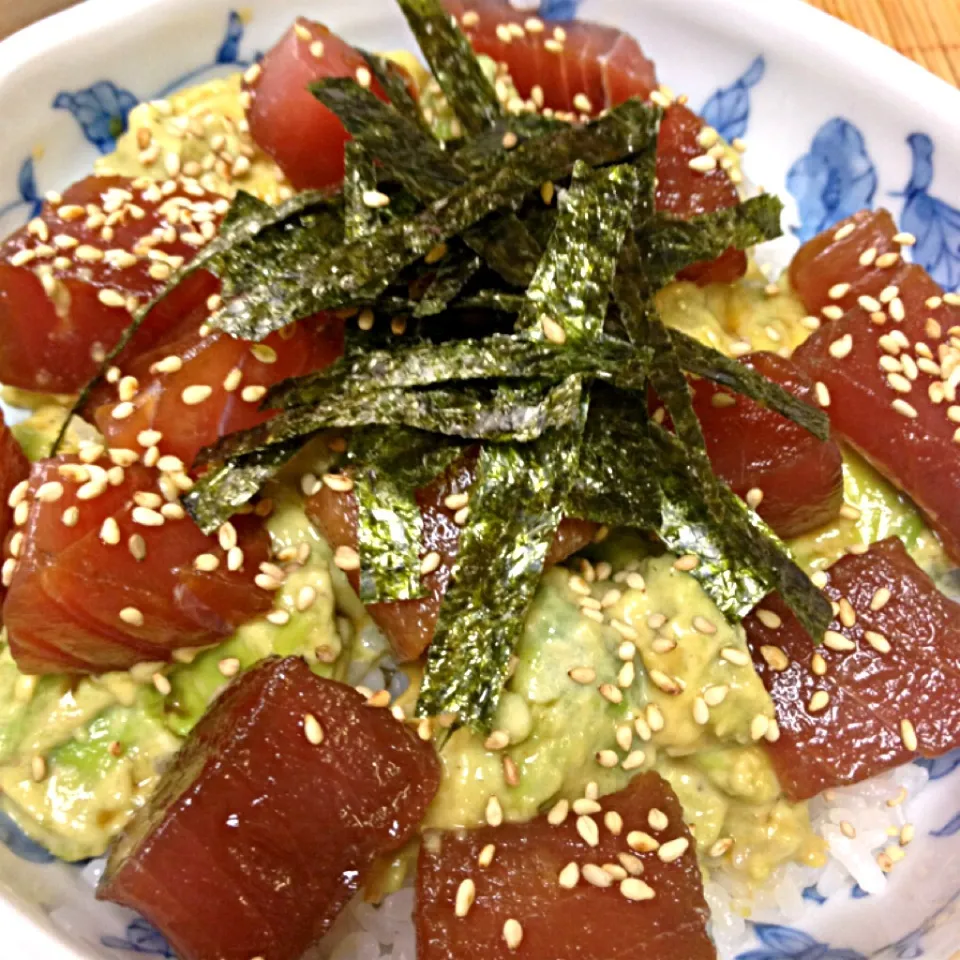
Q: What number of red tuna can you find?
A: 14